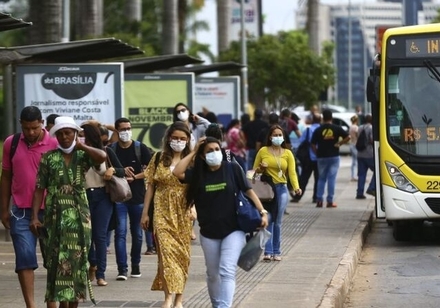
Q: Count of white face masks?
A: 6